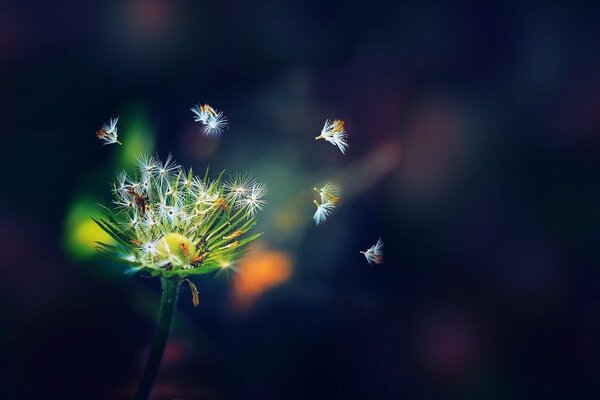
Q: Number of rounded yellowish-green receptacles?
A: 1